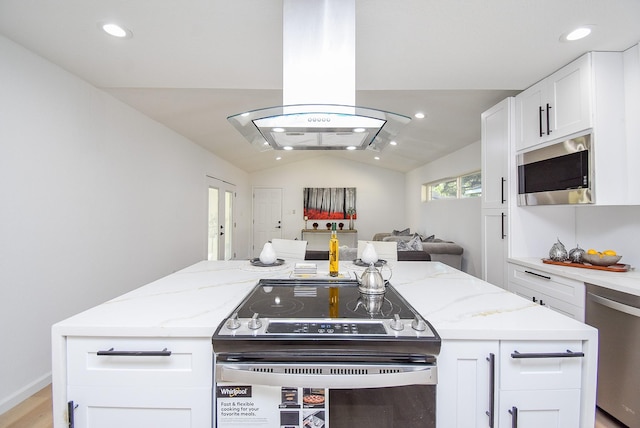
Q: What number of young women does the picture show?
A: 0